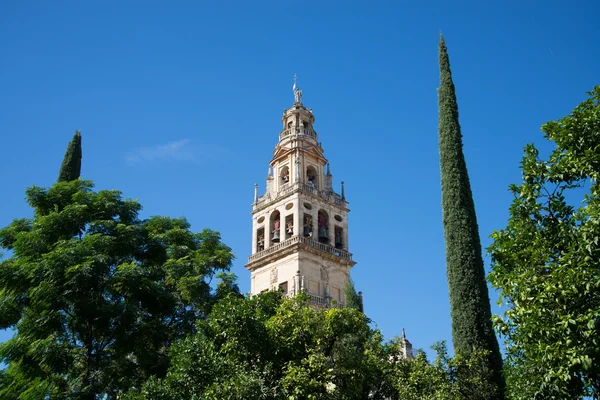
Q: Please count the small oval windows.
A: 4